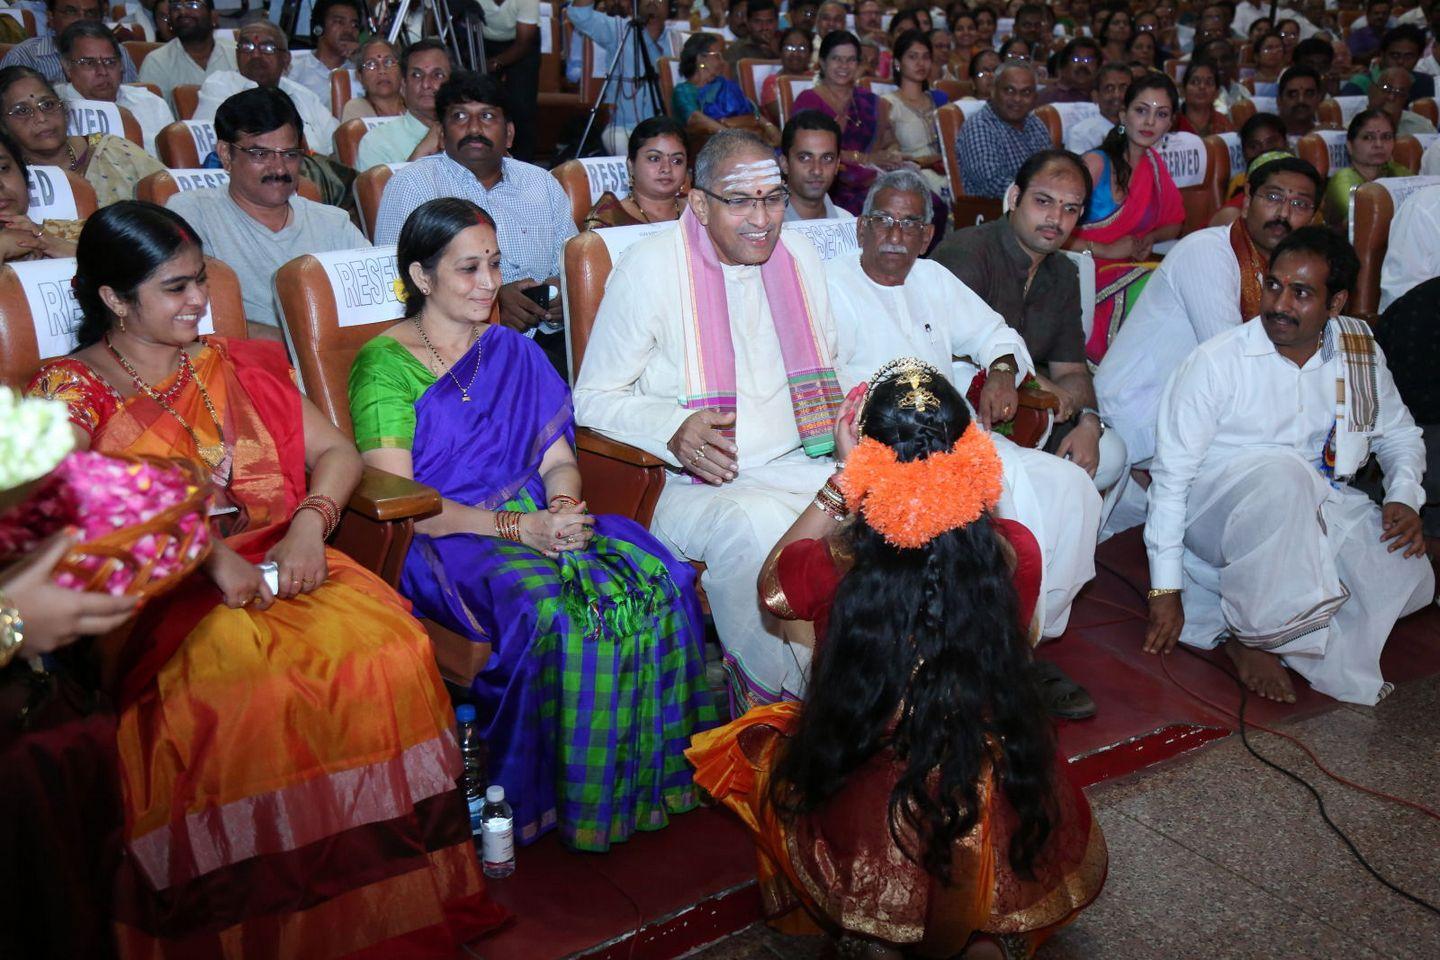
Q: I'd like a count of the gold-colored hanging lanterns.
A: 0